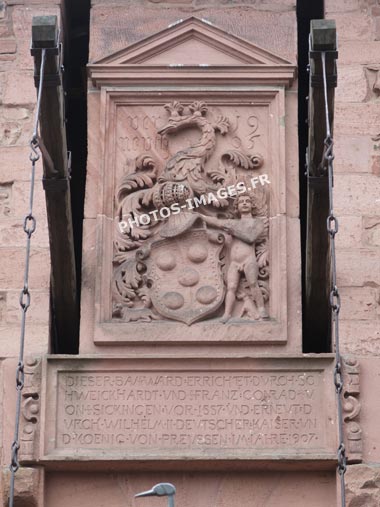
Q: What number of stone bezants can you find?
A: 5